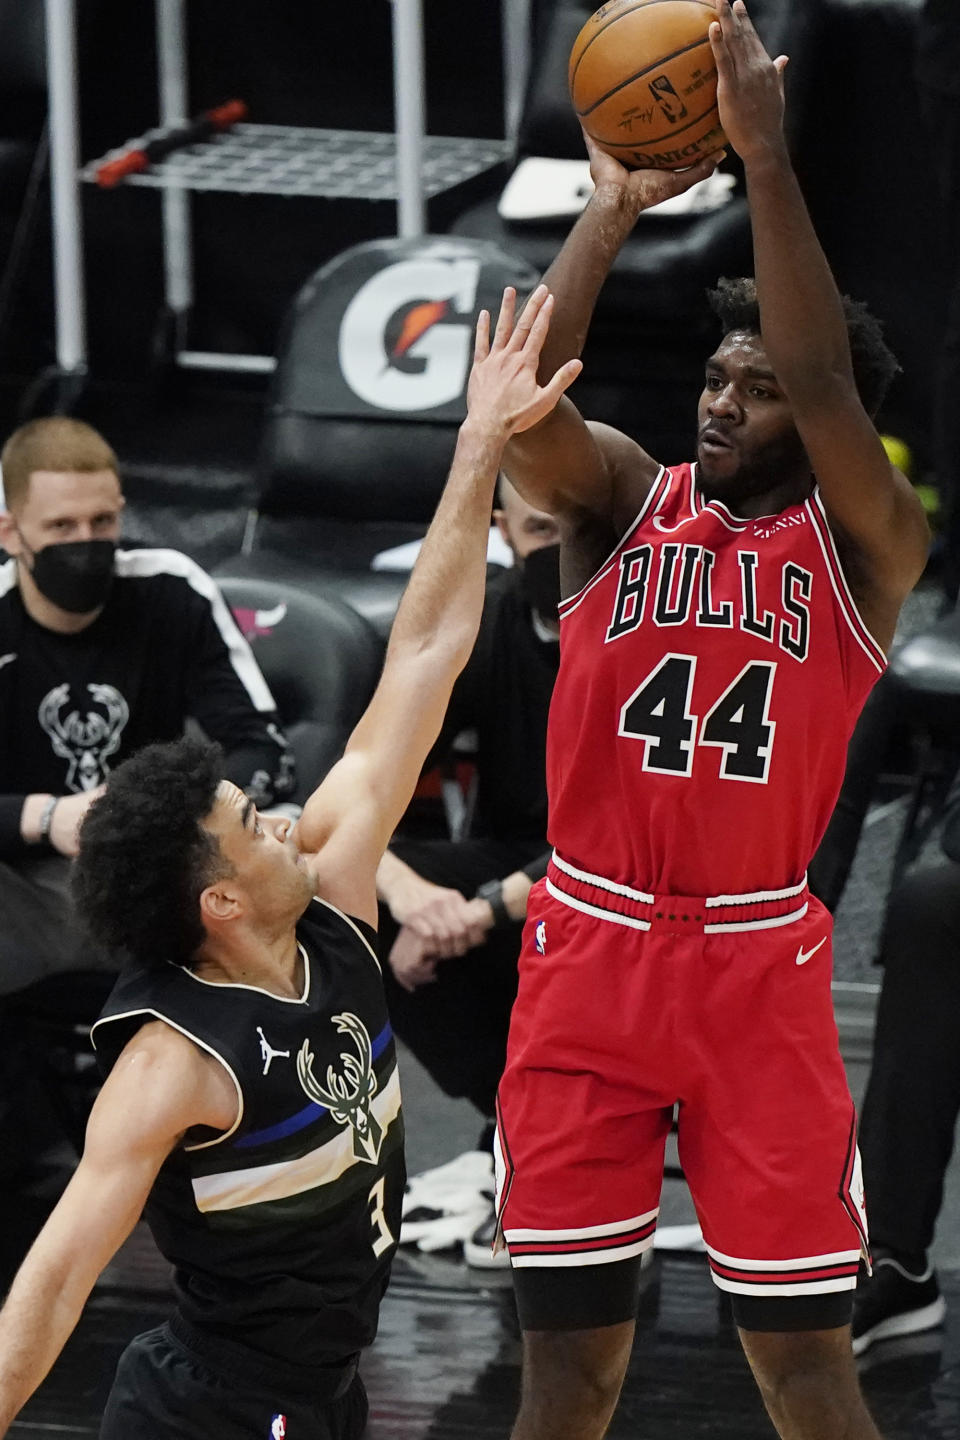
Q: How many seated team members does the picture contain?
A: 2